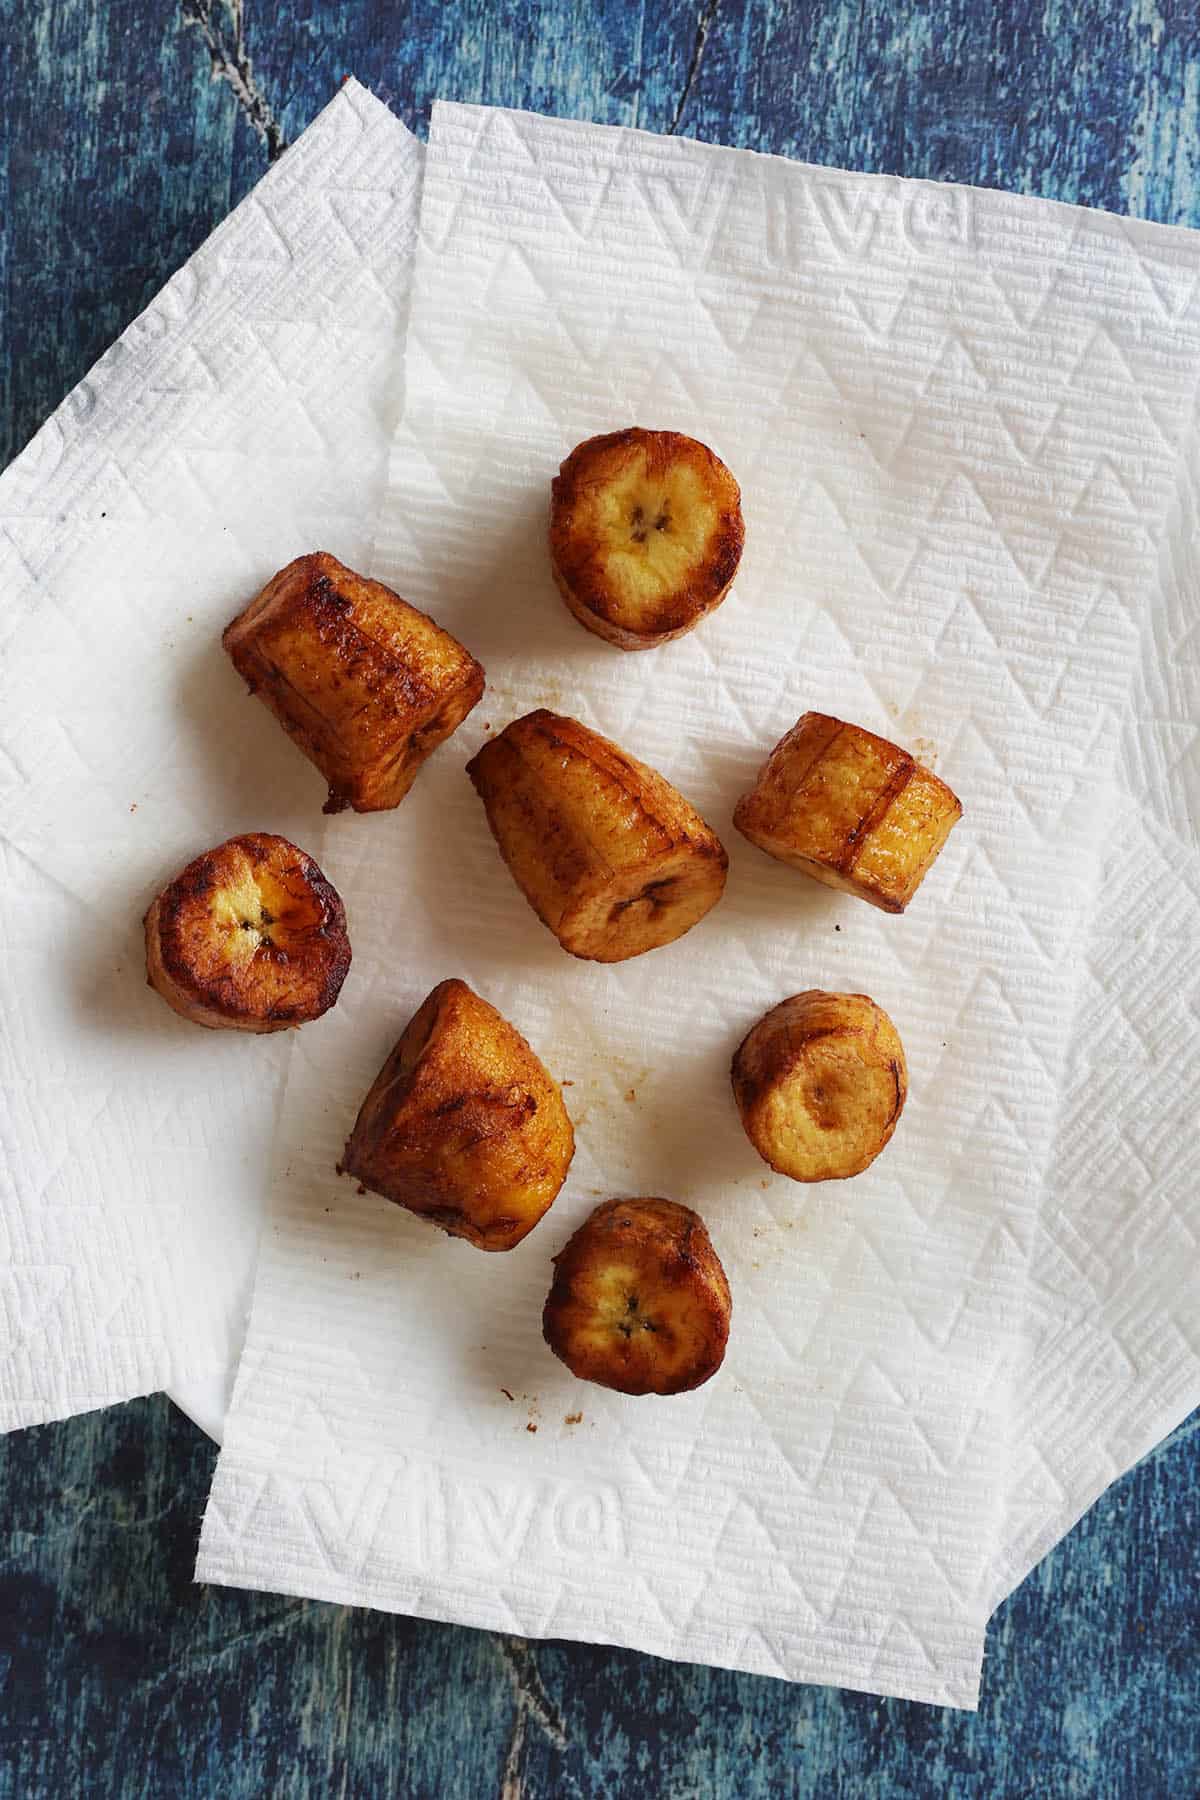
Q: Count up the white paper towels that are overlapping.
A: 3